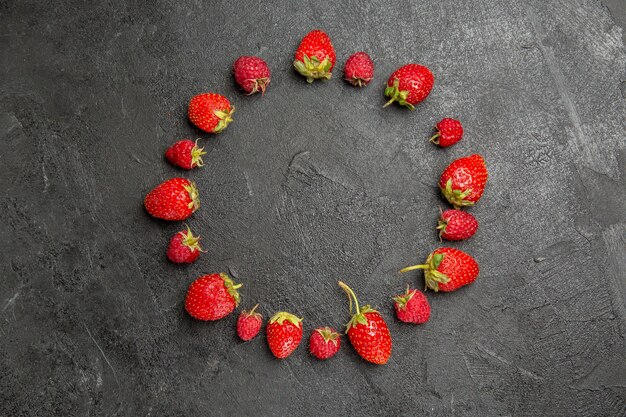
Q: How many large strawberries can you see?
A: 9